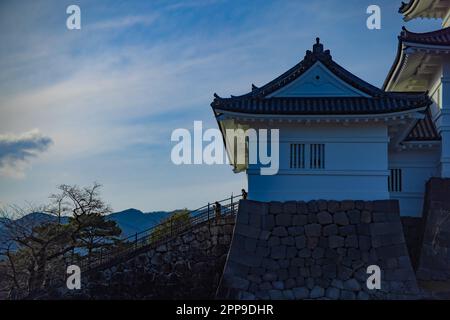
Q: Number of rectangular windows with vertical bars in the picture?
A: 3